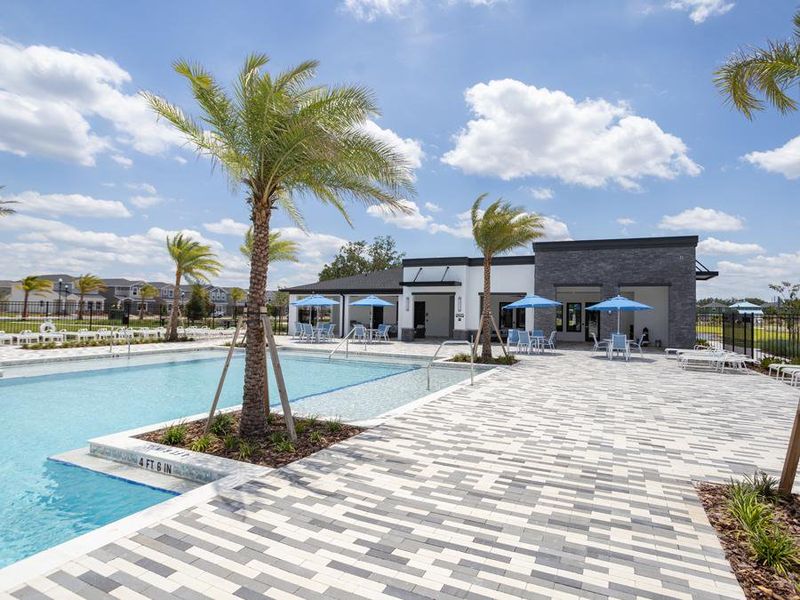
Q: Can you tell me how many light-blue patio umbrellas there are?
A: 4